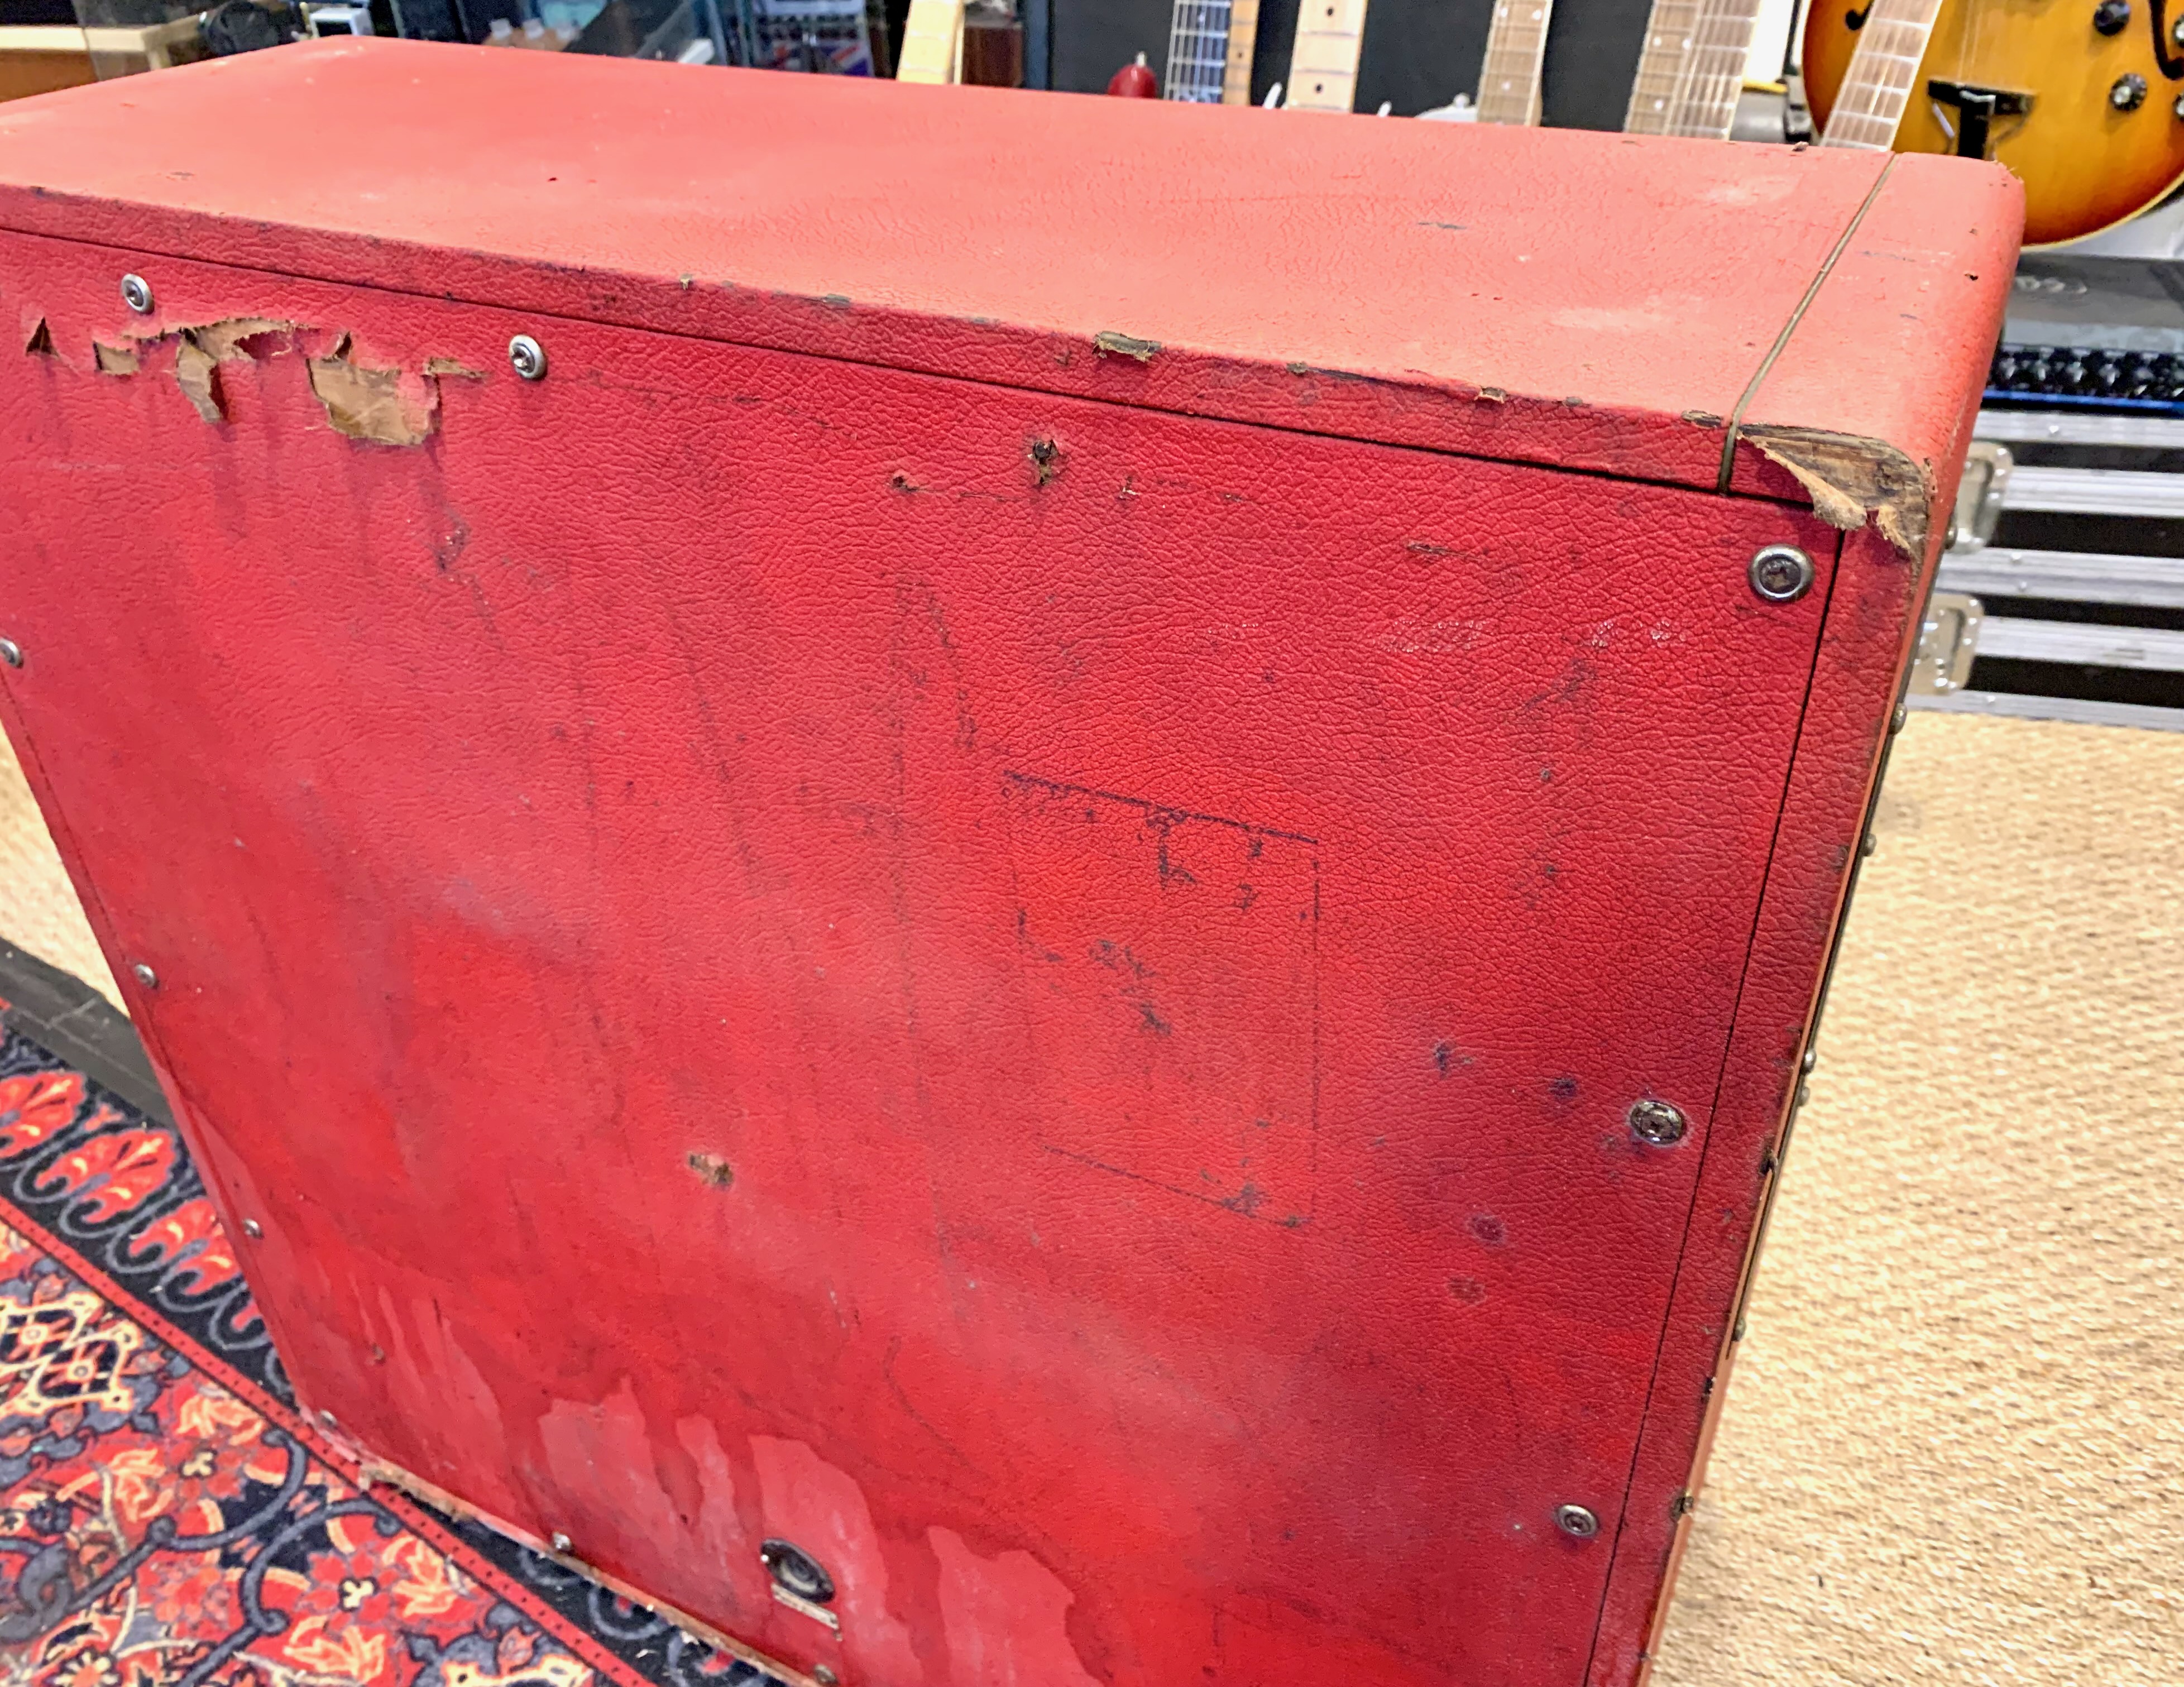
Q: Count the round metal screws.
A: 11